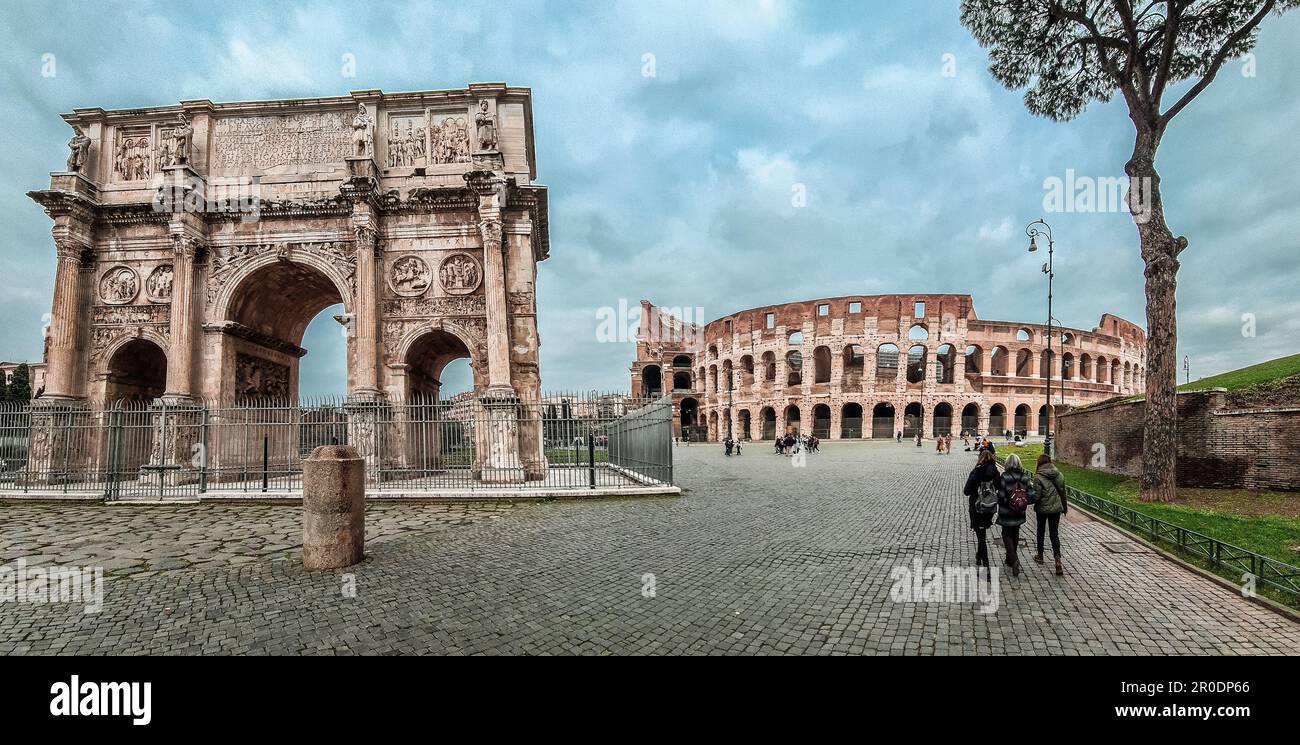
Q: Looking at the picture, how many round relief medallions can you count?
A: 4